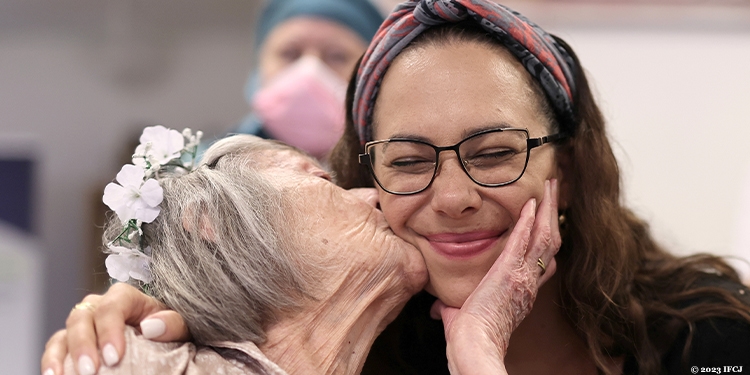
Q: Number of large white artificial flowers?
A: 3